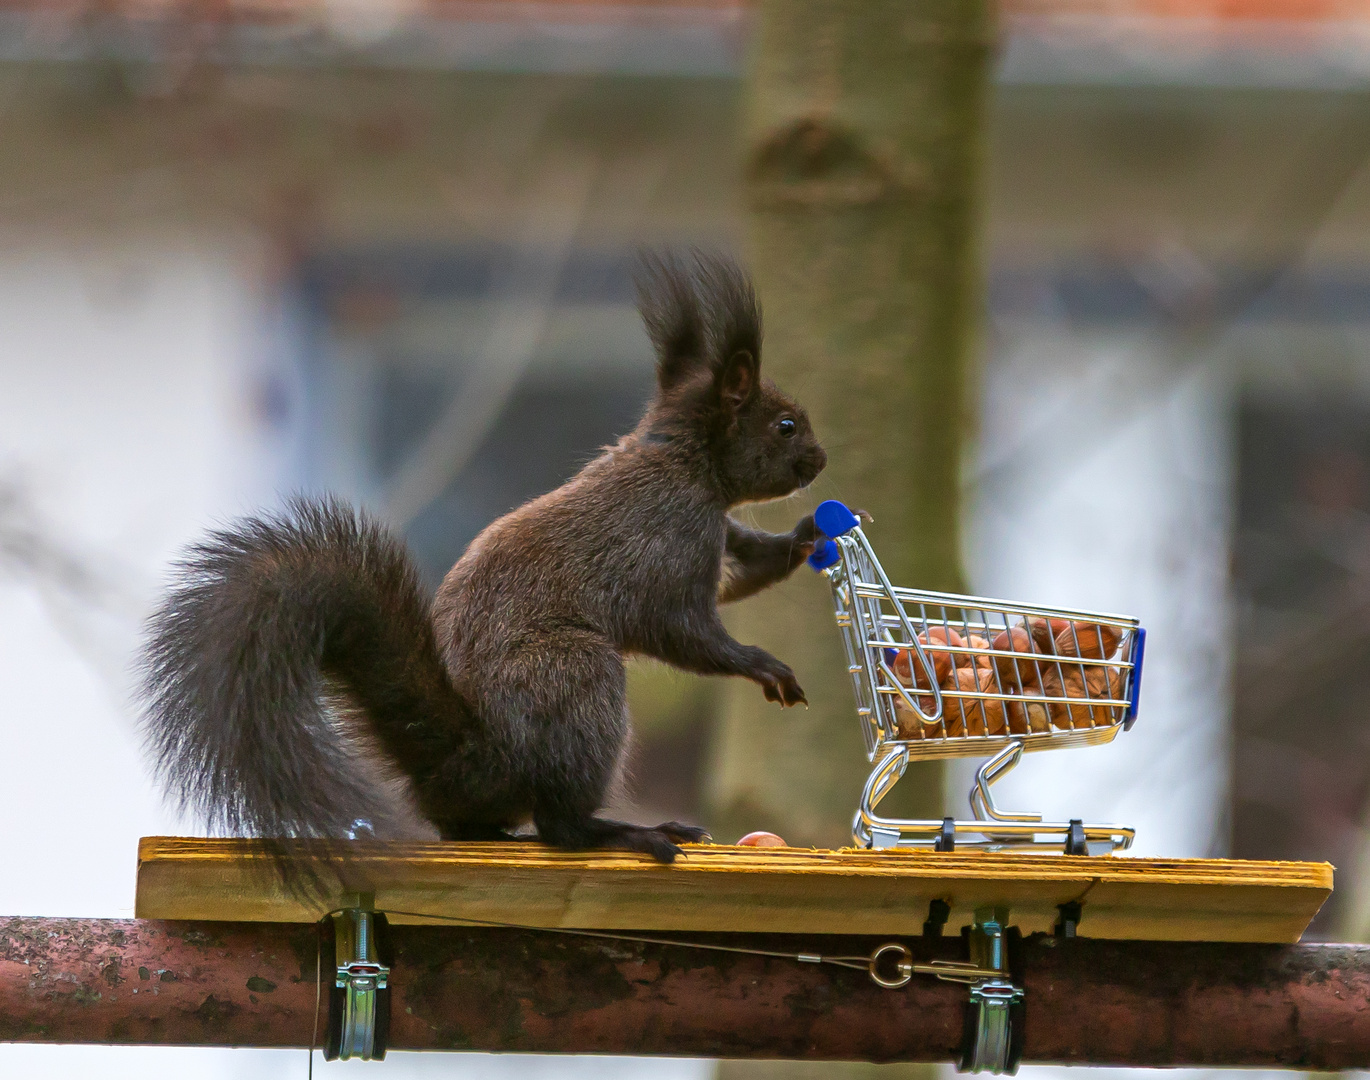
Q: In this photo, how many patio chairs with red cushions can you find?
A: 0